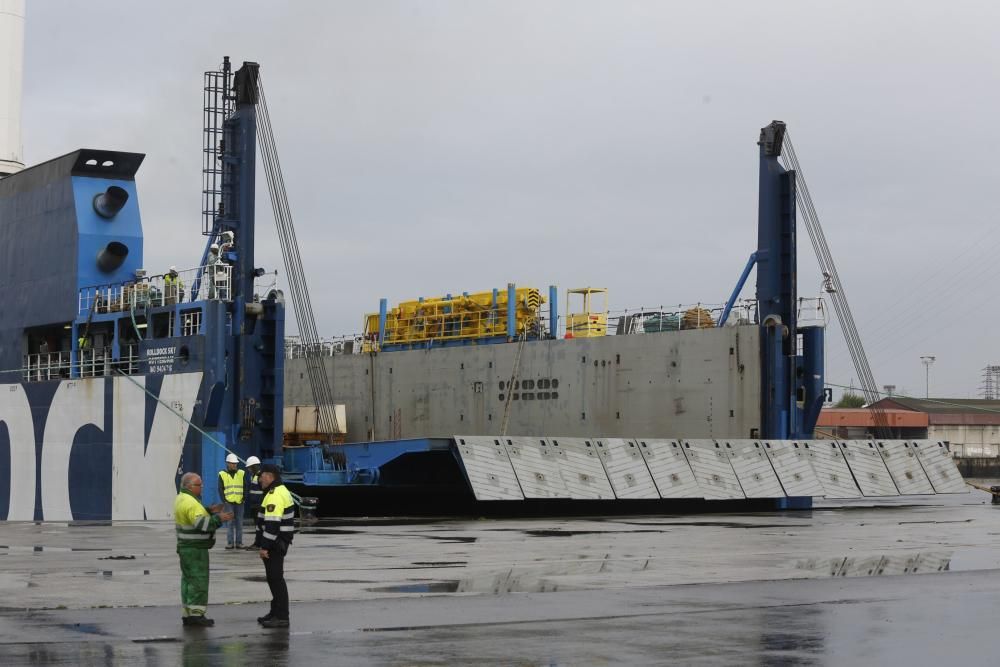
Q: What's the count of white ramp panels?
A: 12